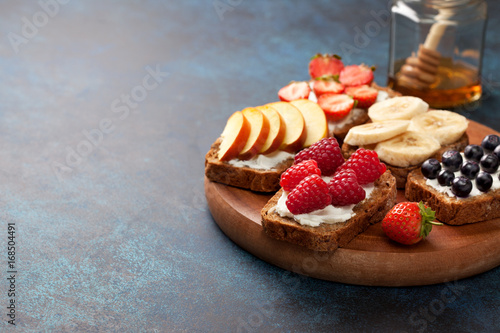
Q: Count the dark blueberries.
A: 10